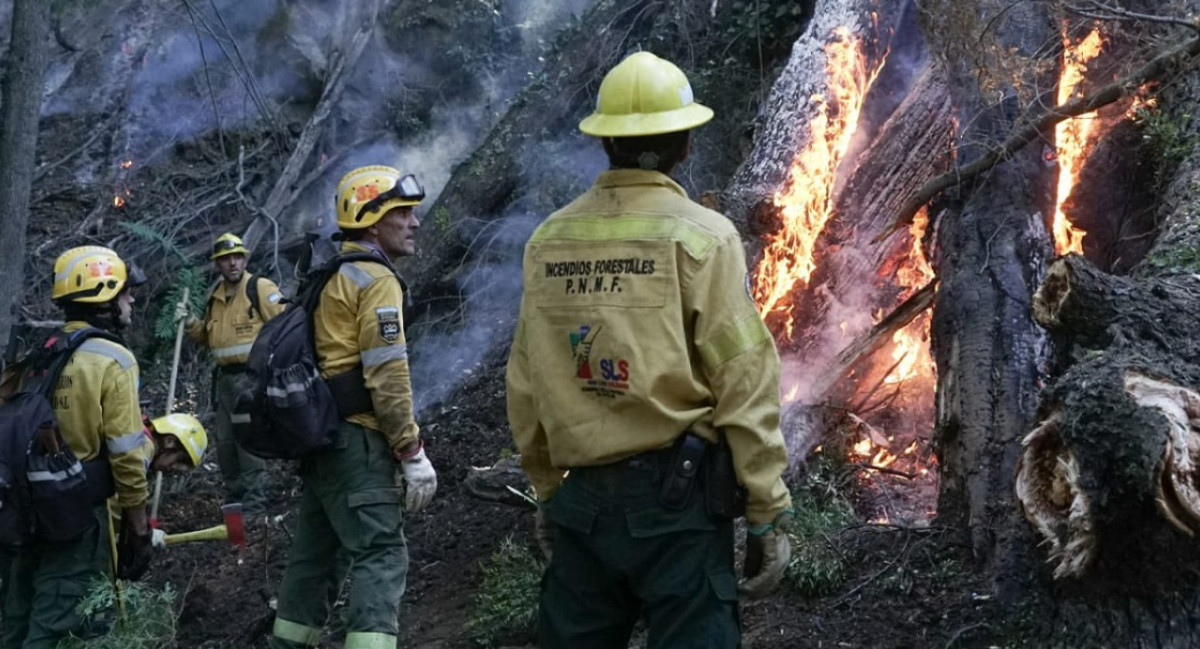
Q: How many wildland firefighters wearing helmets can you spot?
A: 5